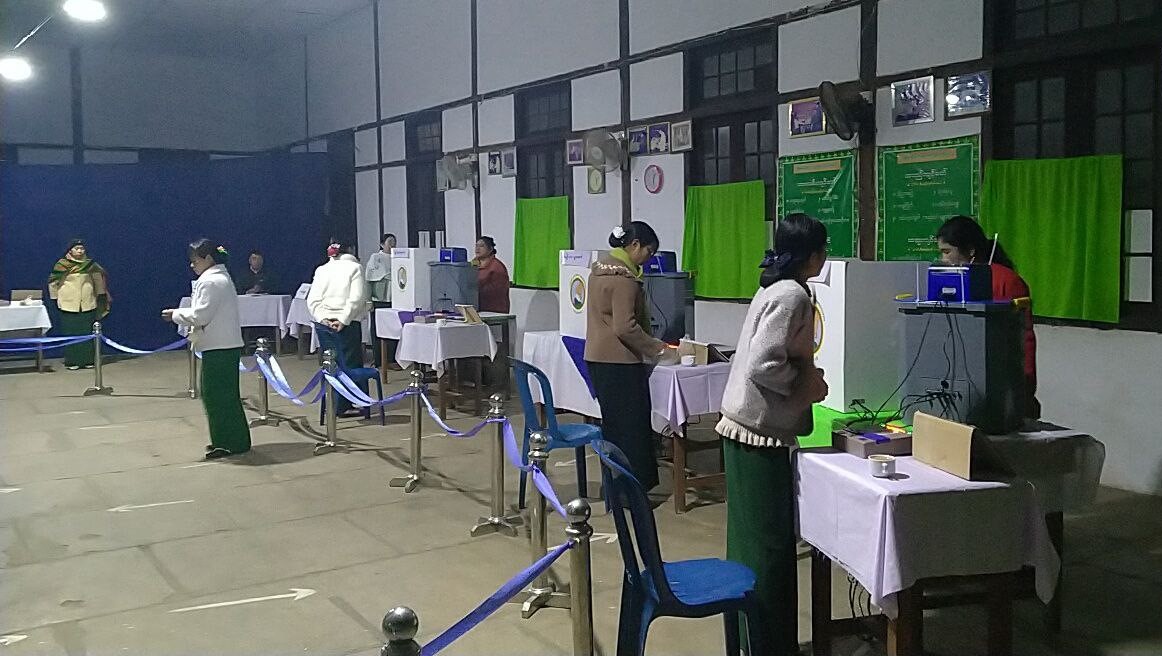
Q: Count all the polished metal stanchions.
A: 9